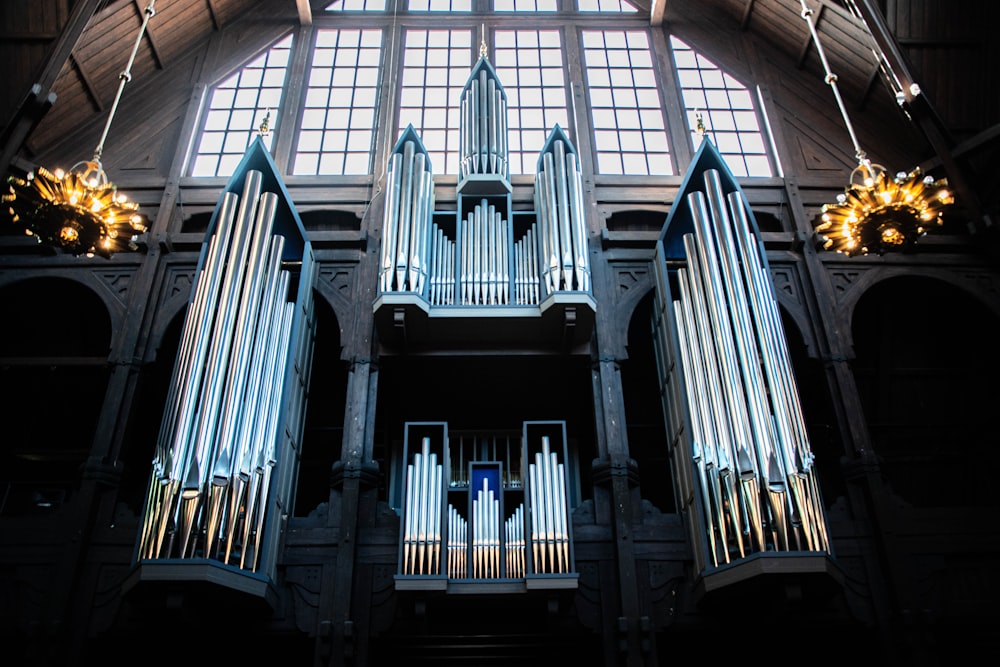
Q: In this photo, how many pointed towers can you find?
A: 5